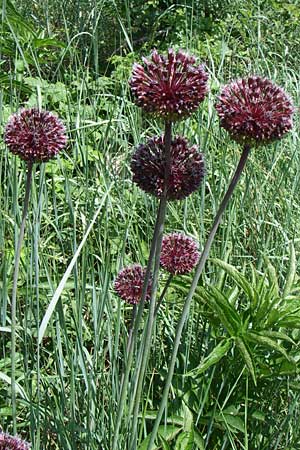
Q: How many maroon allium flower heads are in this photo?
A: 7